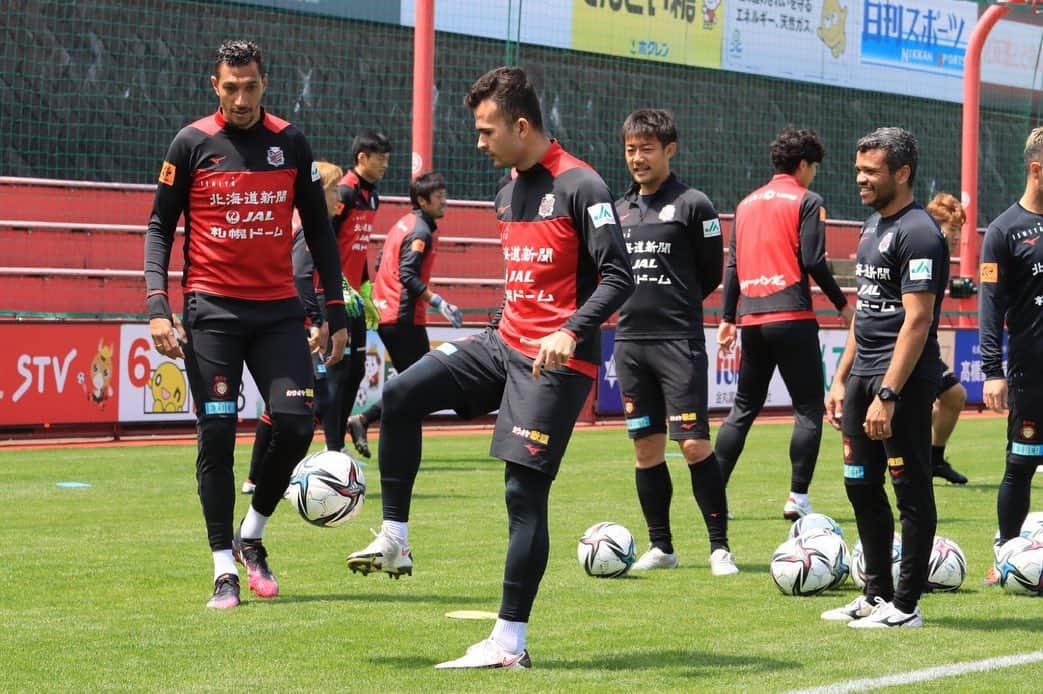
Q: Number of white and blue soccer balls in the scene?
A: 9